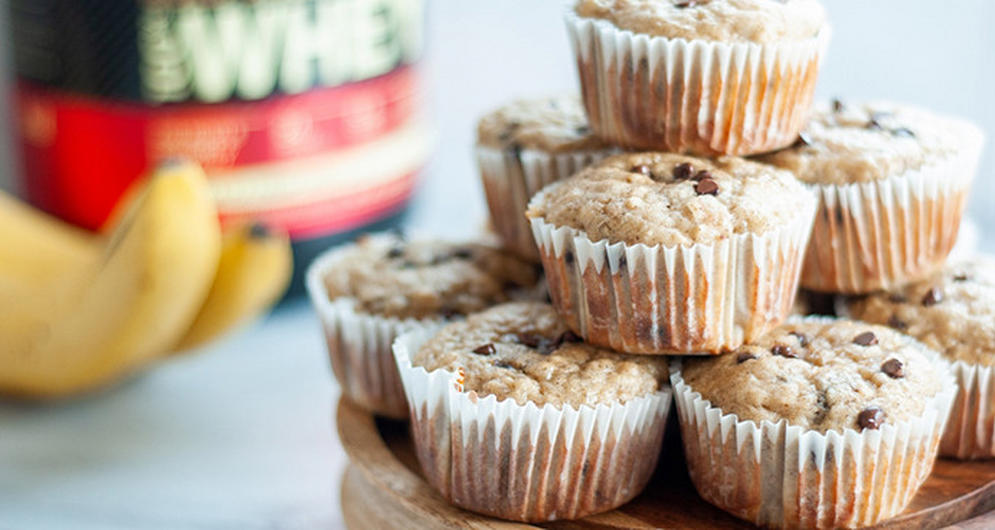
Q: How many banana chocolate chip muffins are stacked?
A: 8